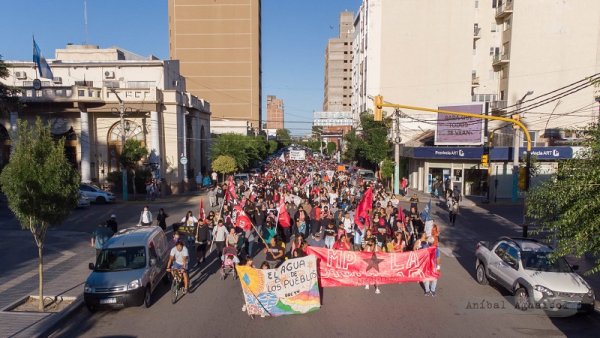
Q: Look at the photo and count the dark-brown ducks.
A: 0